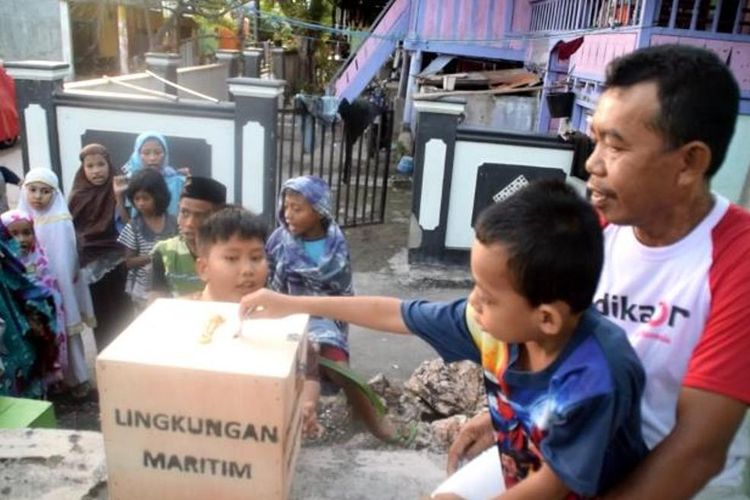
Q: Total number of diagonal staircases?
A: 1